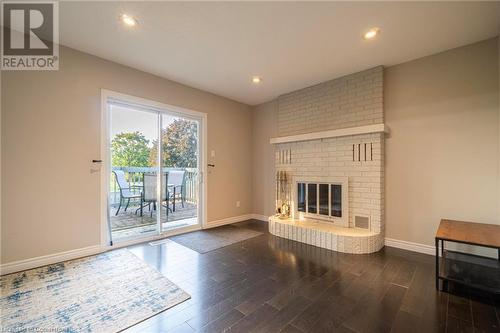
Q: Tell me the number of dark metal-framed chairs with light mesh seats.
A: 3